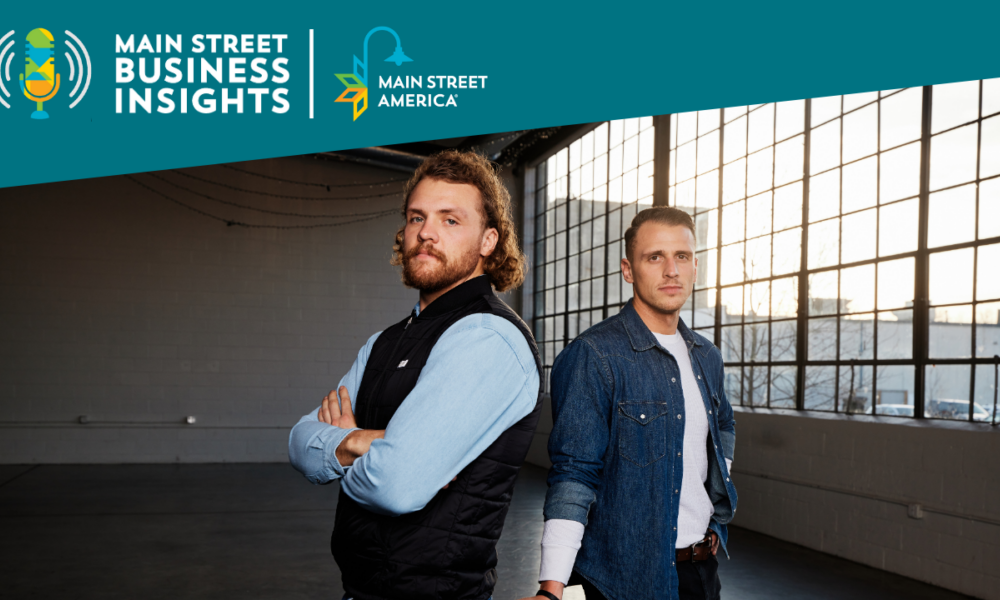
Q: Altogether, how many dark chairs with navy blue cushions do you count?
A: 0